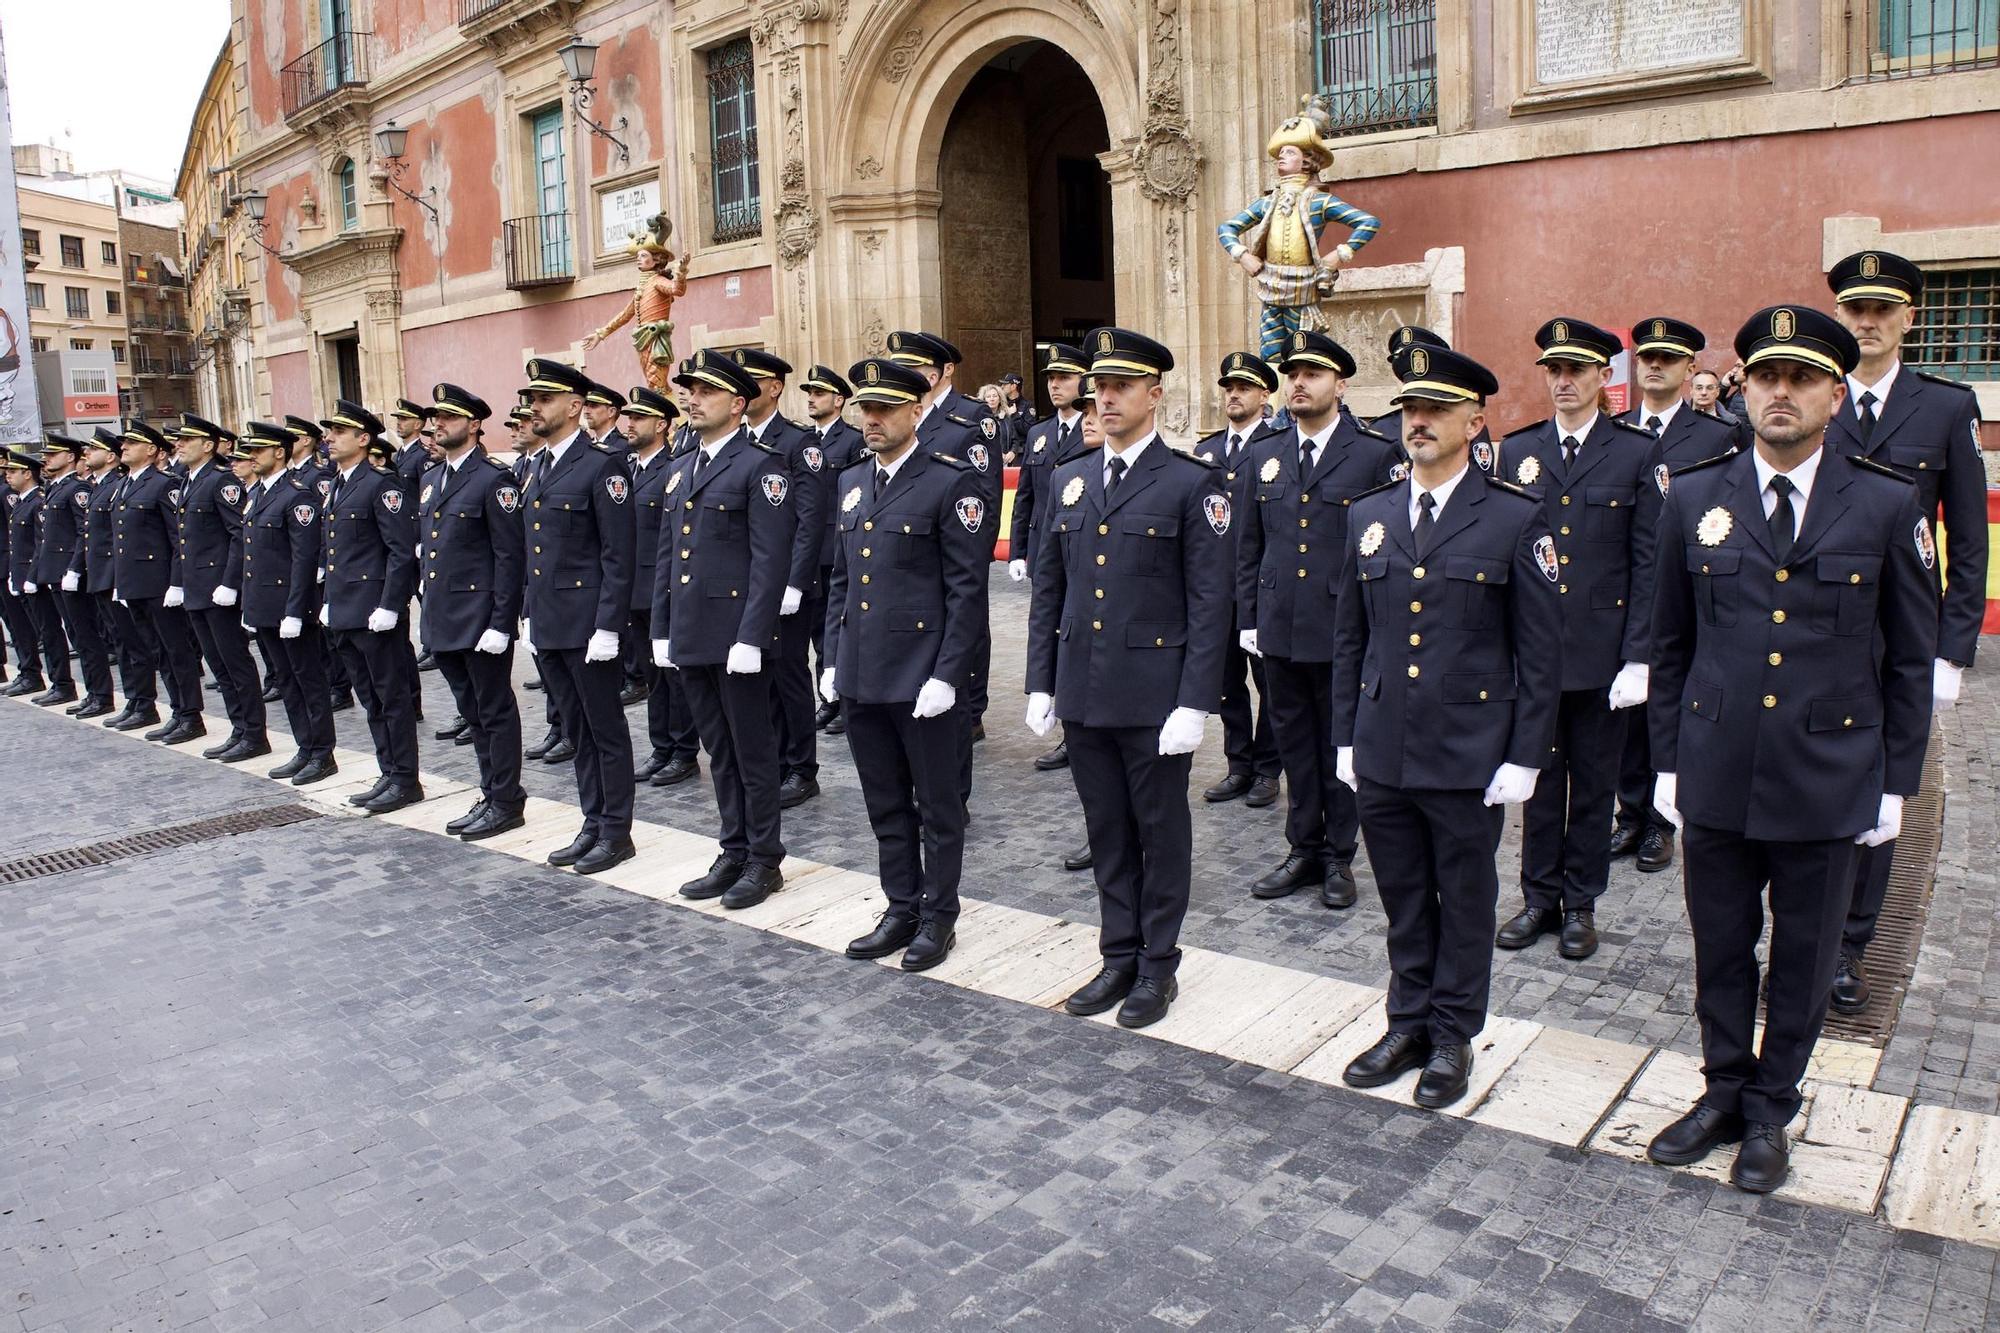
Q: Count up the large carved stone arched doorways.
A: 1